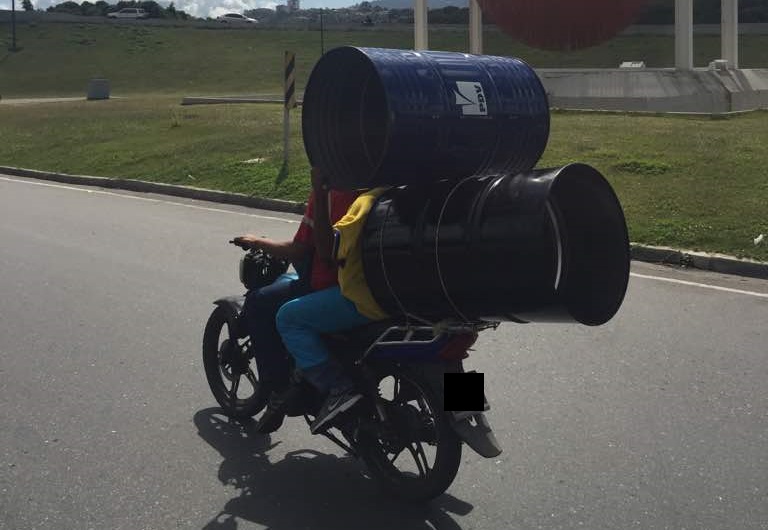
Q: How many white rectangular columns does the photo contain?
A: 4